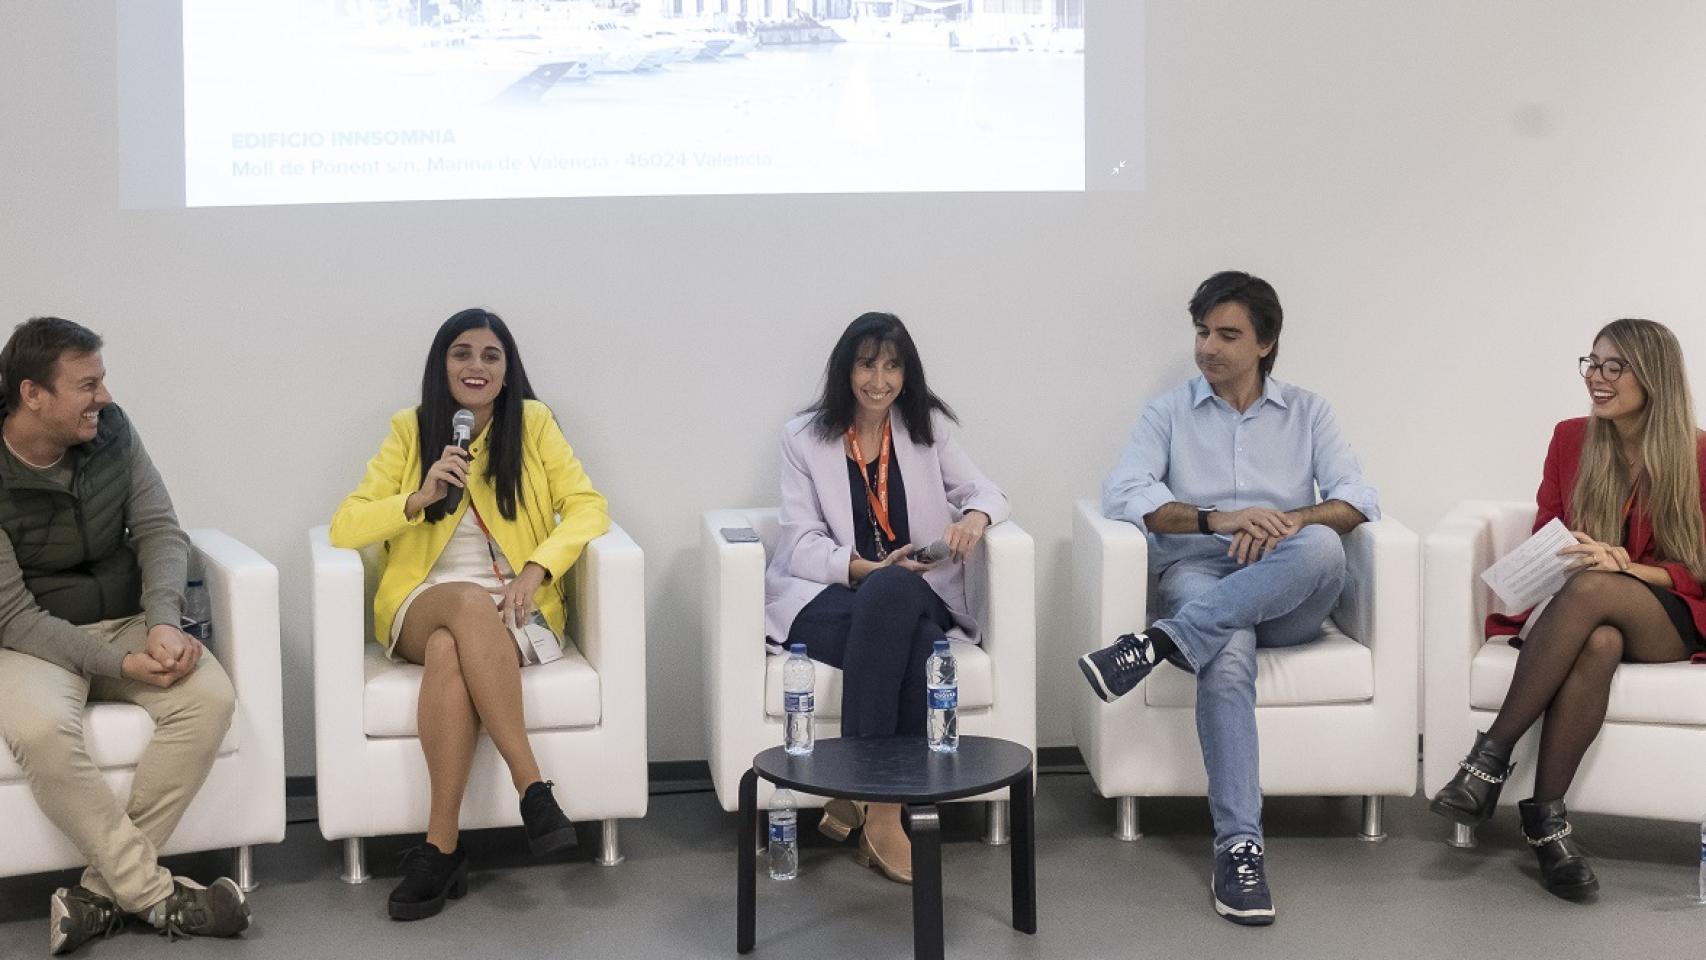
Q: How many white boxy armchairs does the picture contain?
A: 5